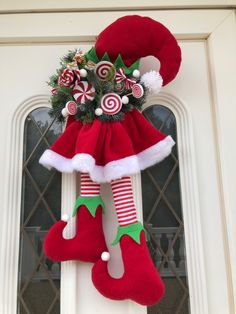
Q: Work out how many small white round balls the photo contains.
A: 7